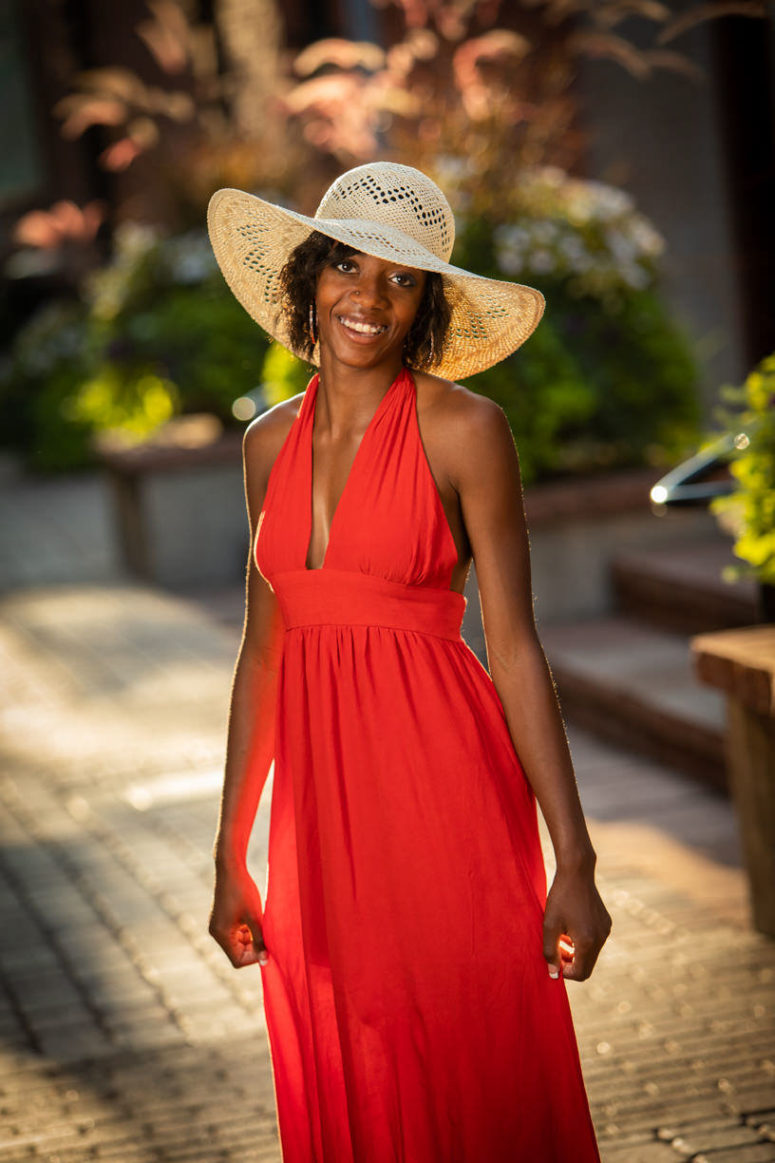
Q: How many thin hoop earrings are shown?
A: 2